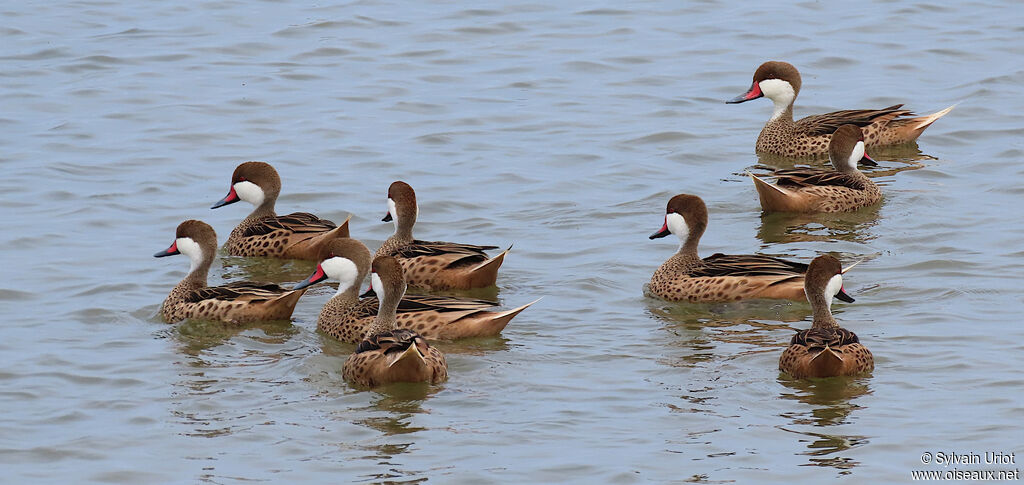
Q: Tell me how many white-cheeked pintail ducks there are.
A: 9